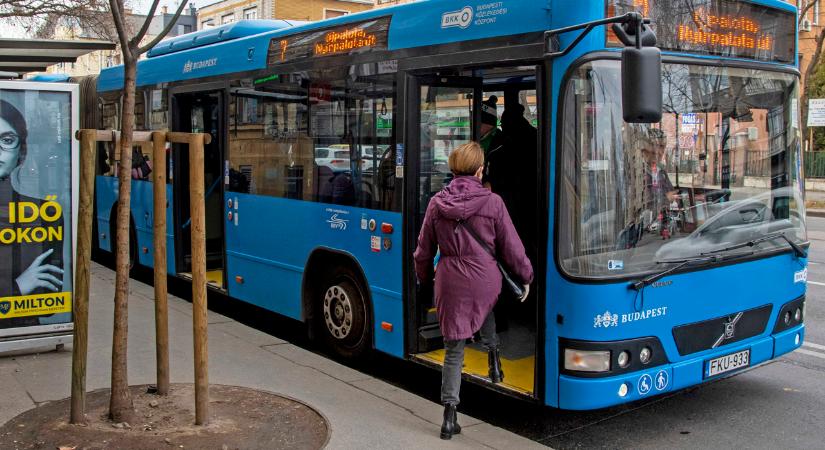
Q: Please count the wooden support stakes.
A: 3